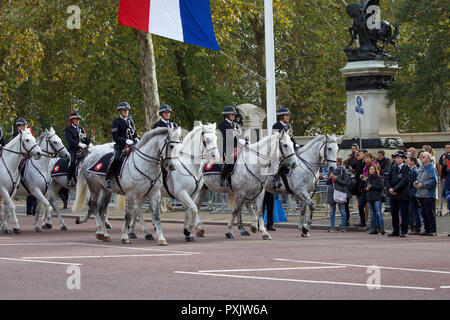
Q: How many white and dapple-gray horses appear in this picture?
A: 7